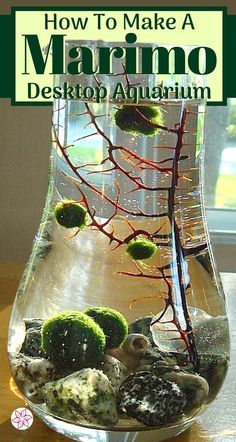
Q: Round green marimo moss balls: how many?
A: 5